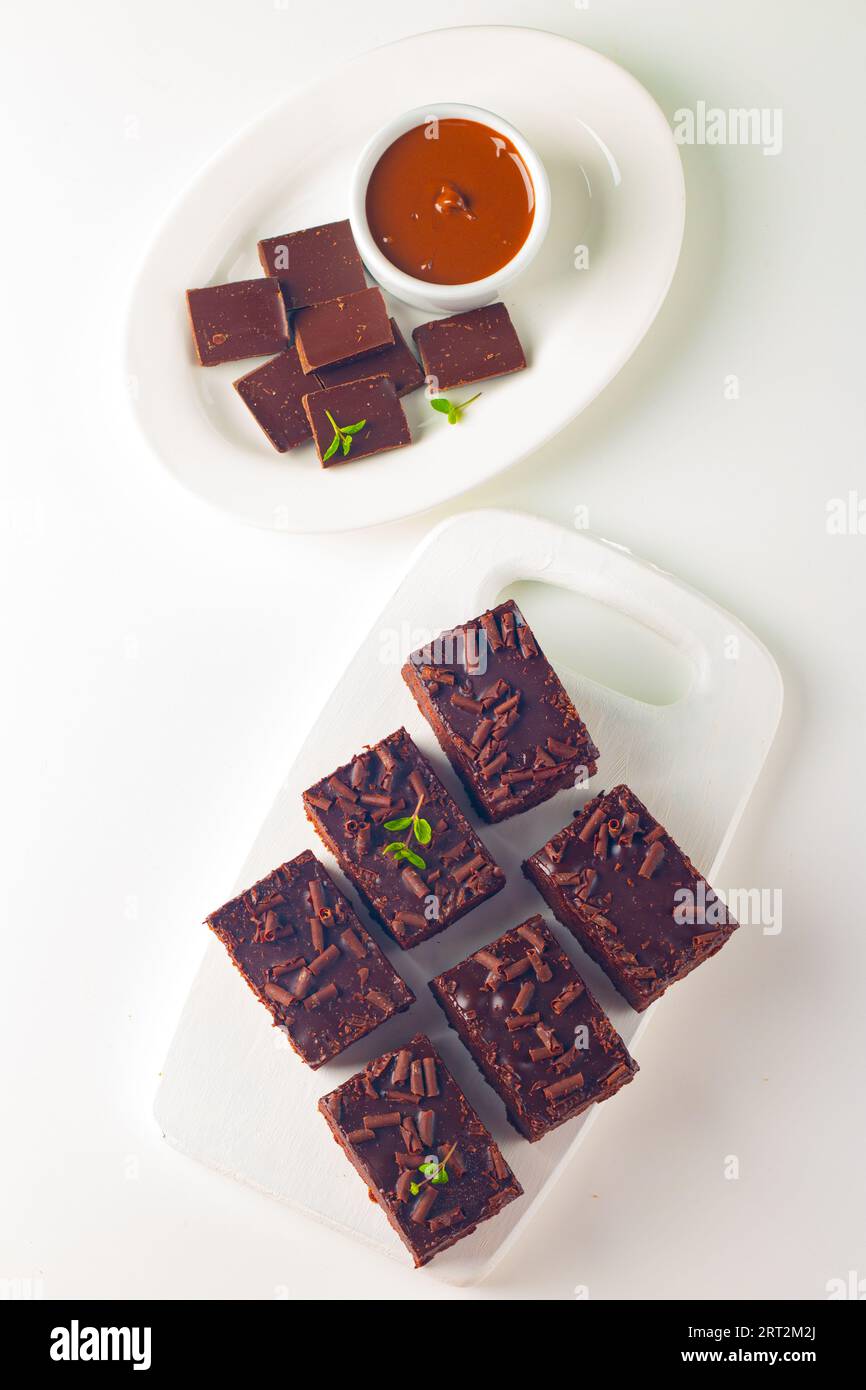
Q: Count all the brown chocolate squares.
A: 7